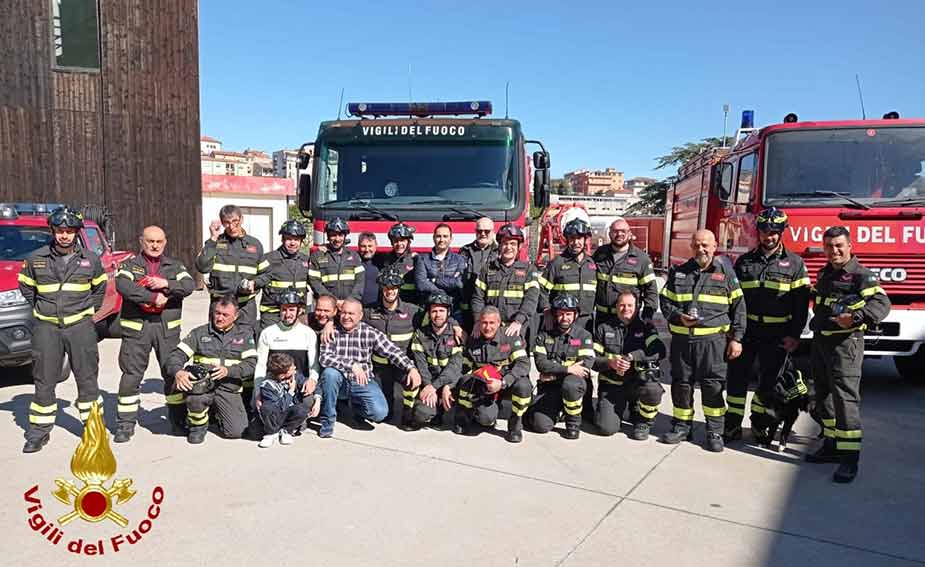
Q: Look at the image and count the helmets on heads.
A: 11